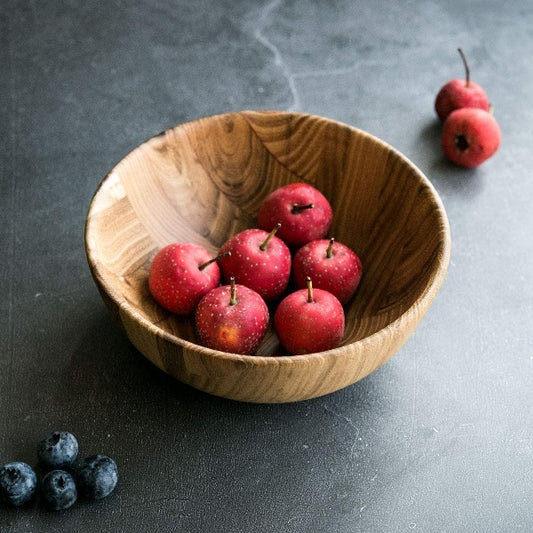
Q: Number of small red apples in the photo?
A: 8